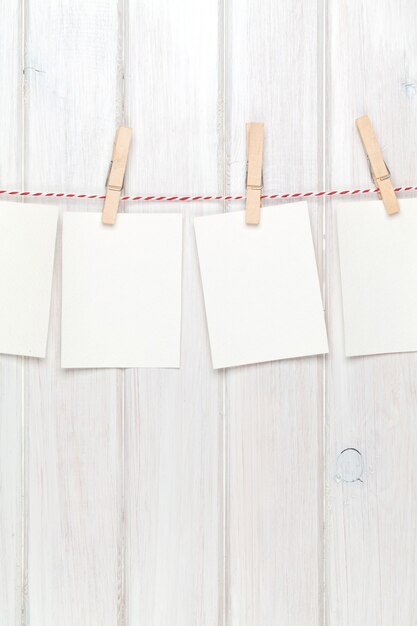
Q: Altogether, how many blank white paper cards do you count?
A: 4